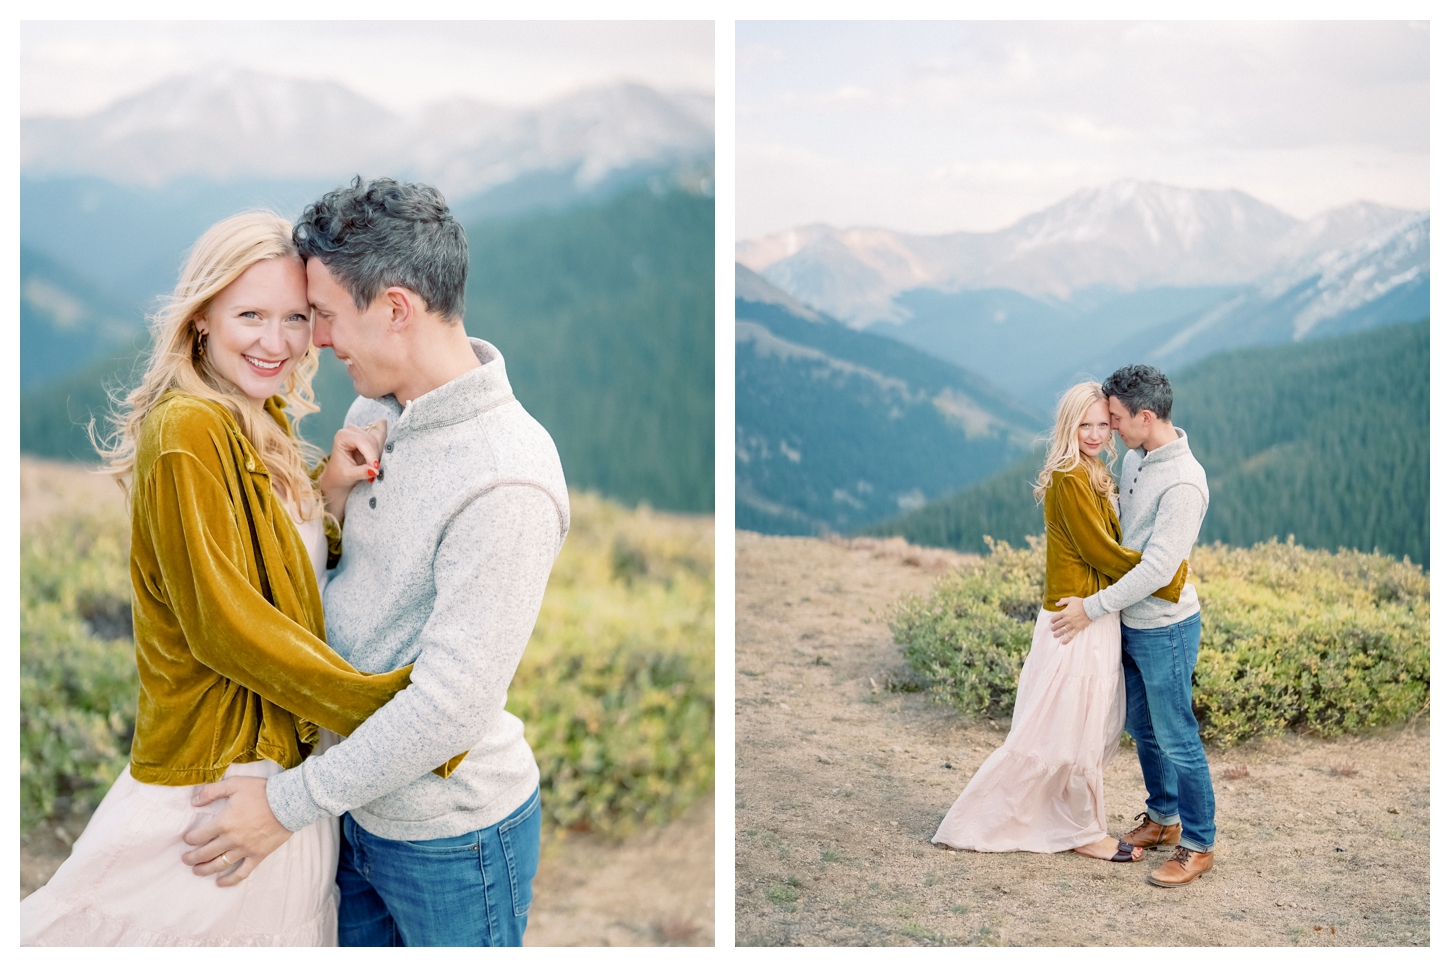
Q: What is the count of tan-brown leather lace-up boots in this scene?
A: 2